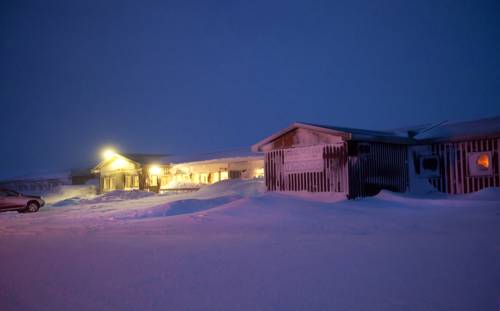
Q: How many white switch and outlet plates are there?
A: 0